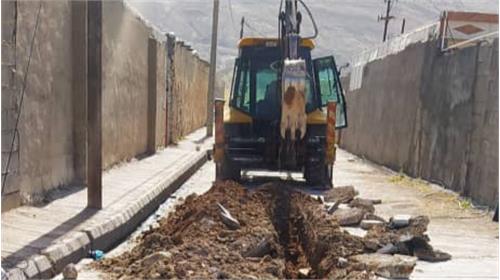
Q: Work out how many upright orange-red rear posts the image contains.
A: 2